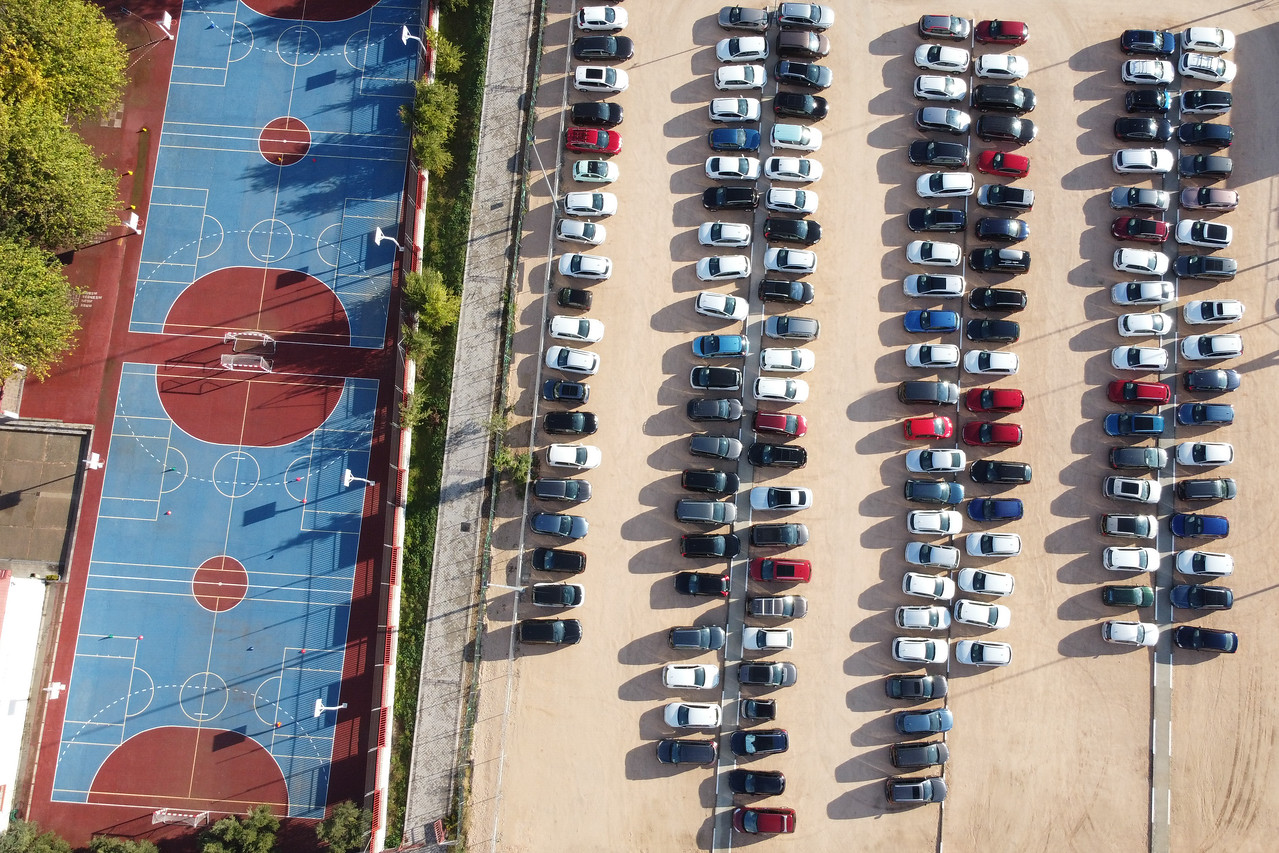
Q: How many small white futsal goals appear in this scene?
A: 3